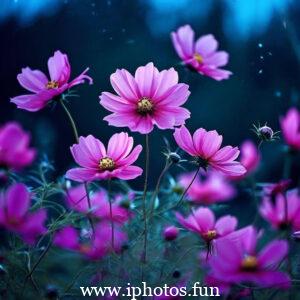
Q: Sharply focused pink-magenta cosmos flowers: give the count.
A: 5